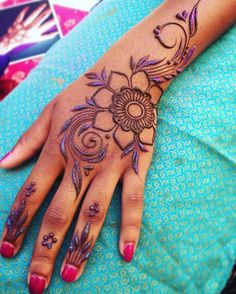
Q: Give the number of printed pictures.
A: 1